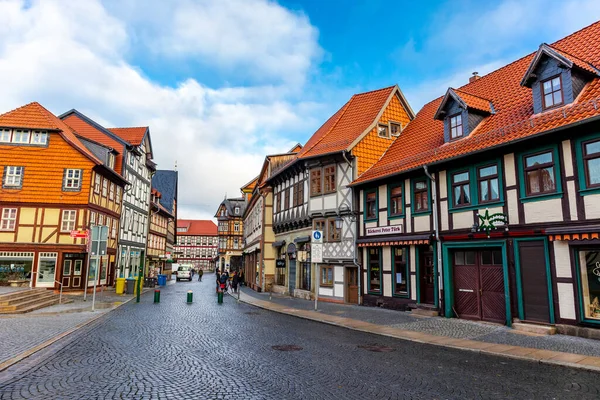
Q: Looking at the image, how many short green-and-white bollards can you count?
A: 3